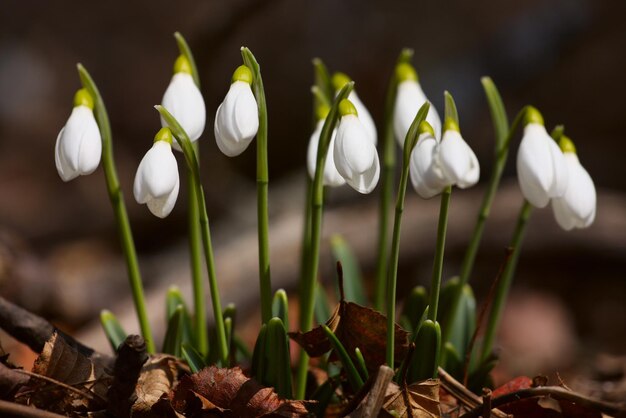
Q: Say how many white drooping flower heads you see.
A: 12